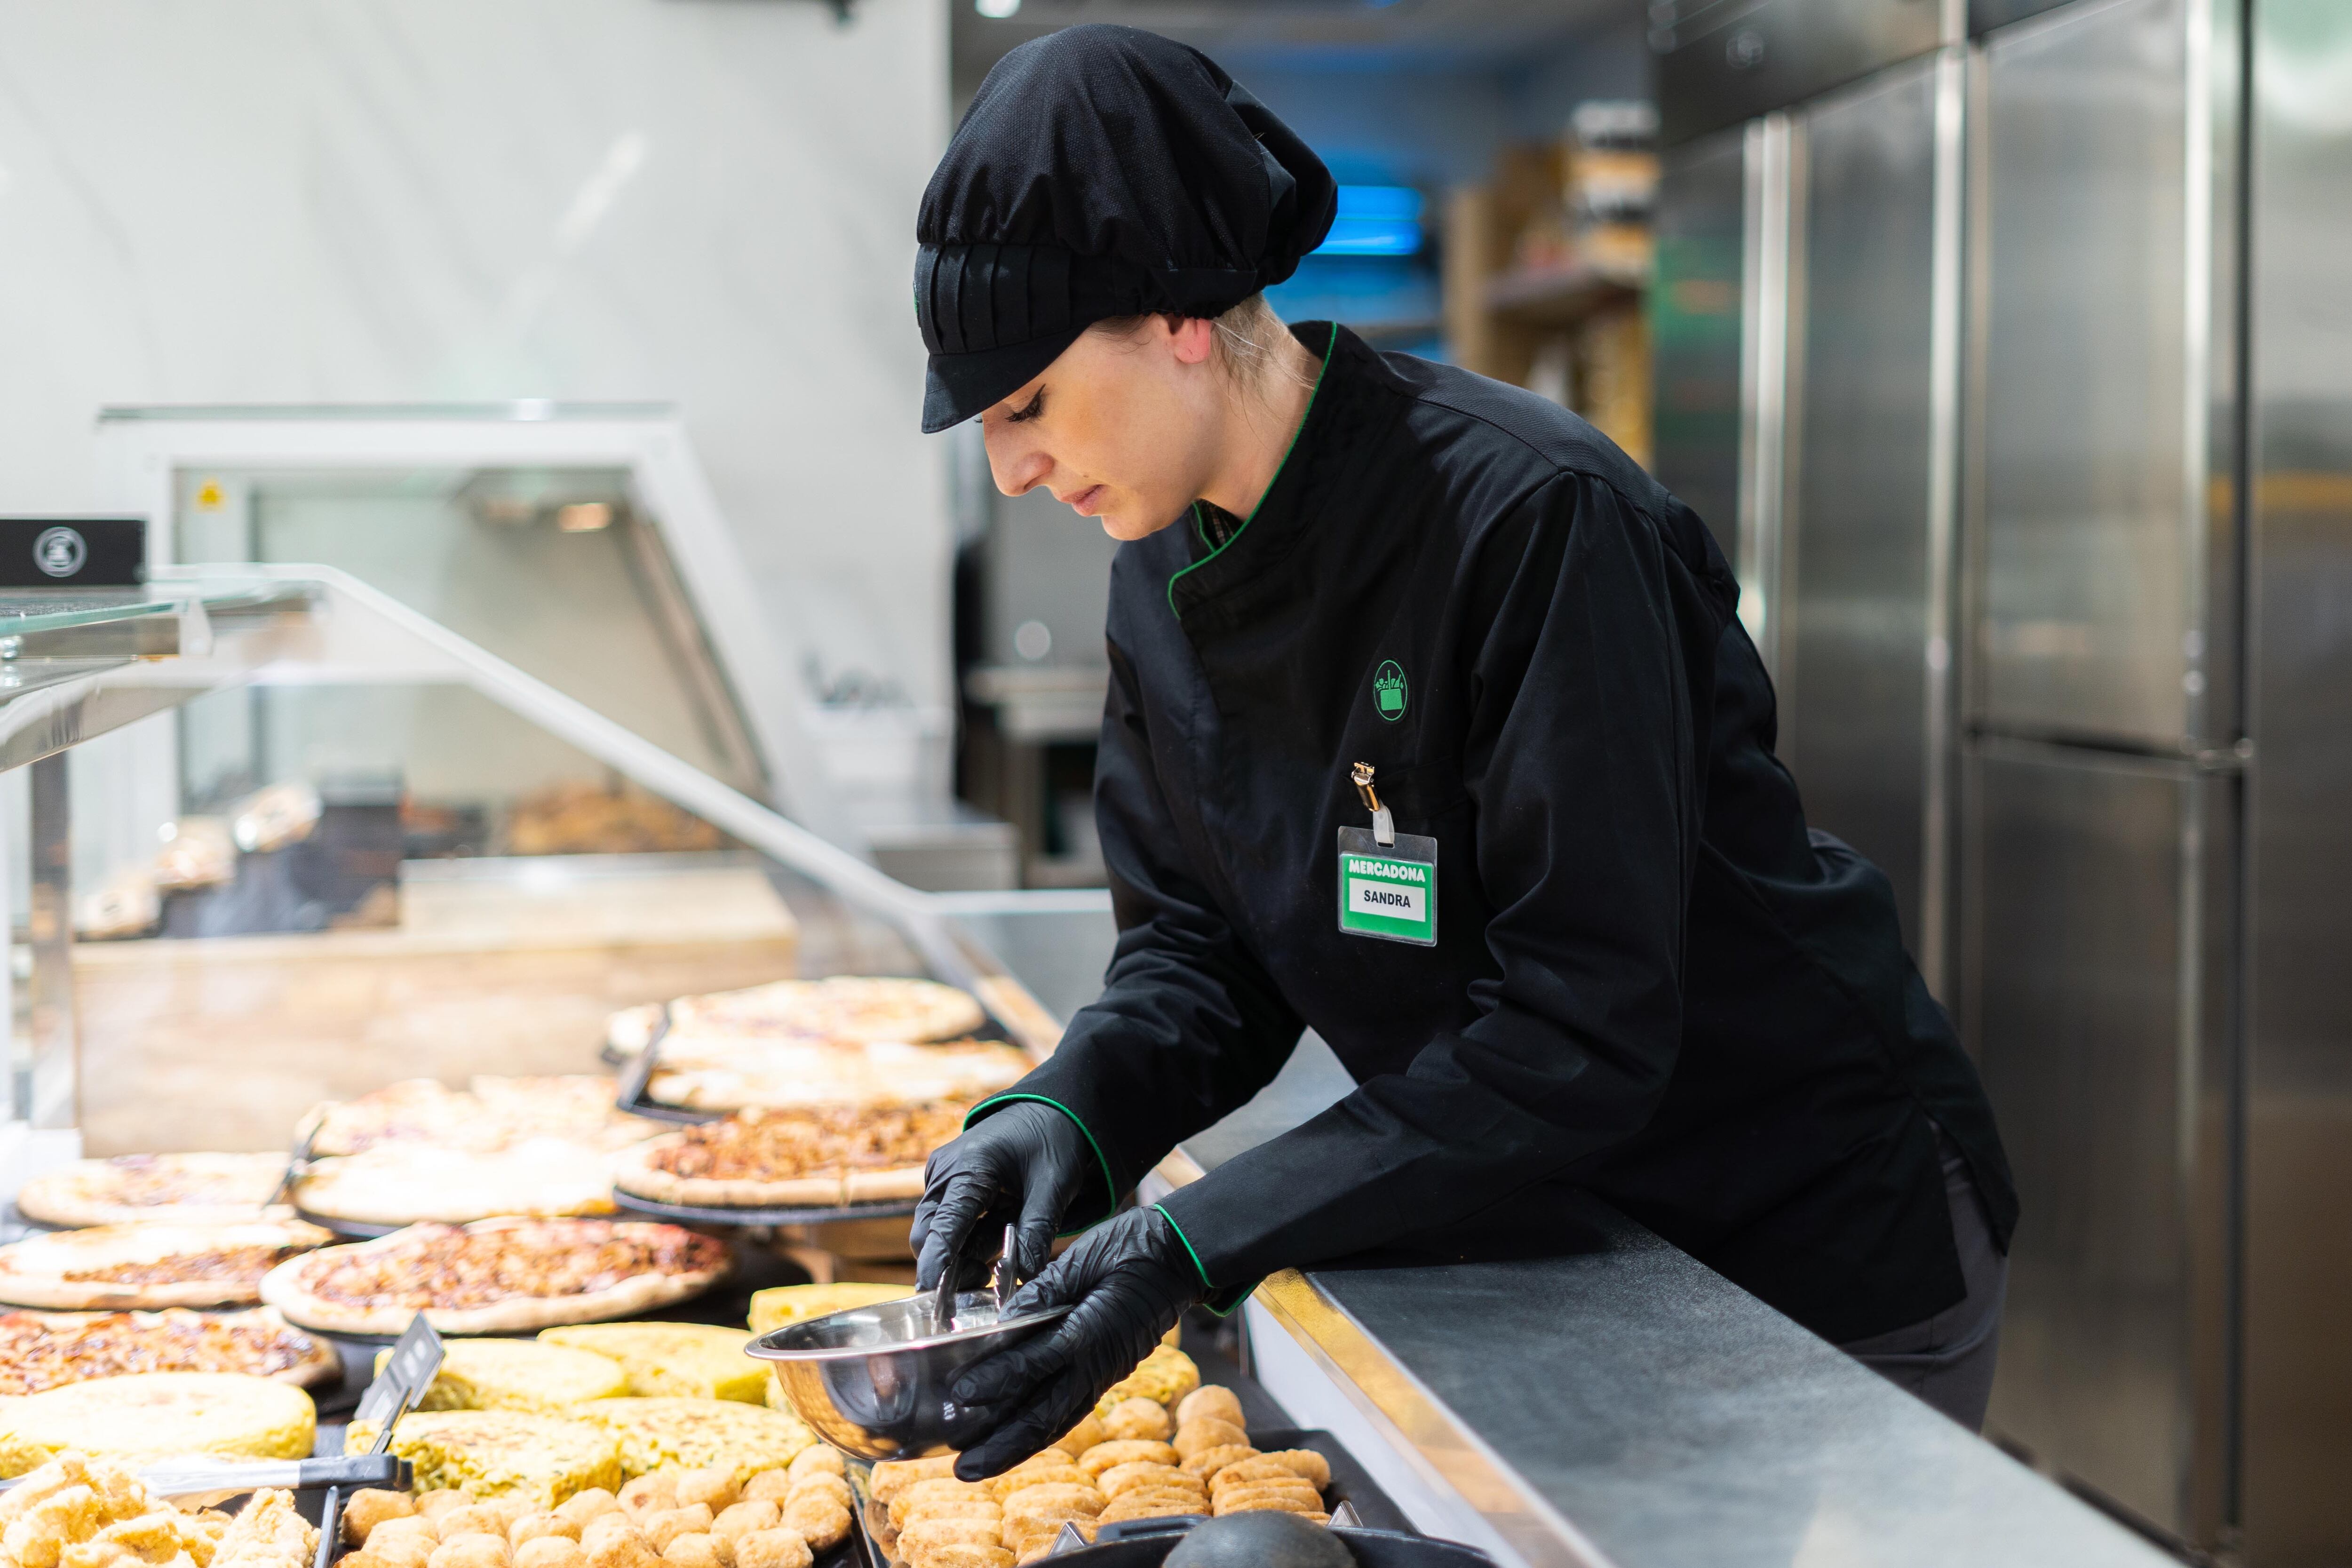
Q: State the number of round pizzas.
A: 9